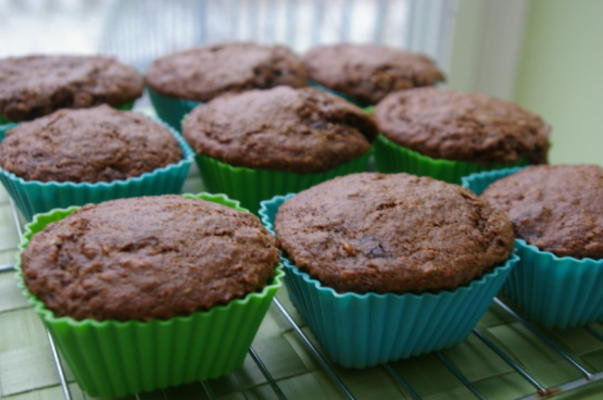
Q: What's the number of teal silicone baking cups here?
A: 5